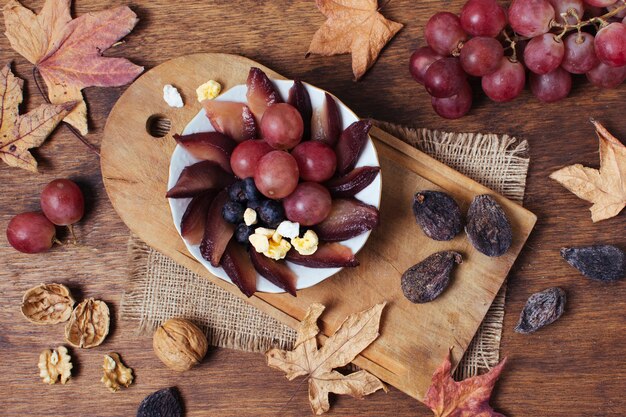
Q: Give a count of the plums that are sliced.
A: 14